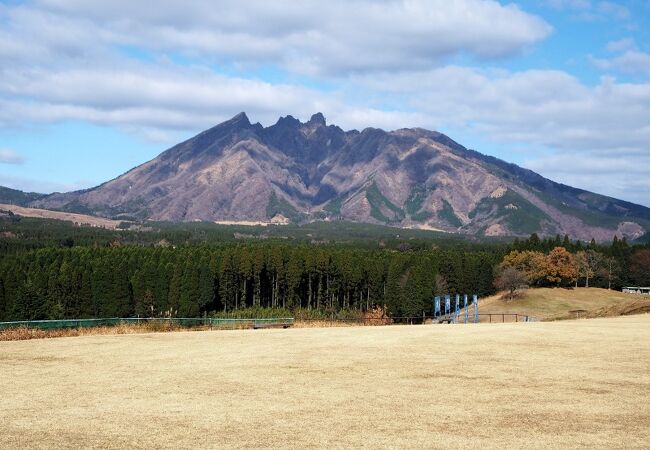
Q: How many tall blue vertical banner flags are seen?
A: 5